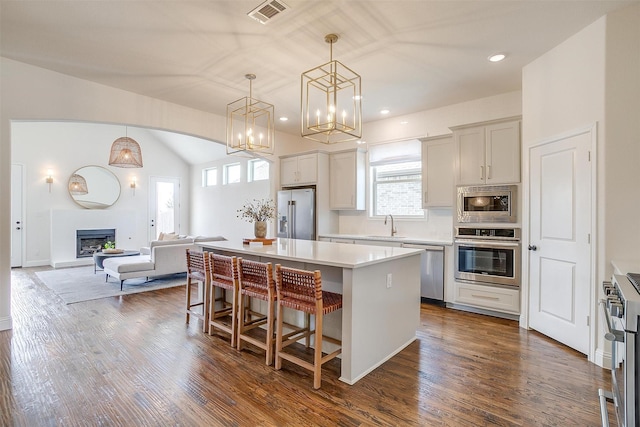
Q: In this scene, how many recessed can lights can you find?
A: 4